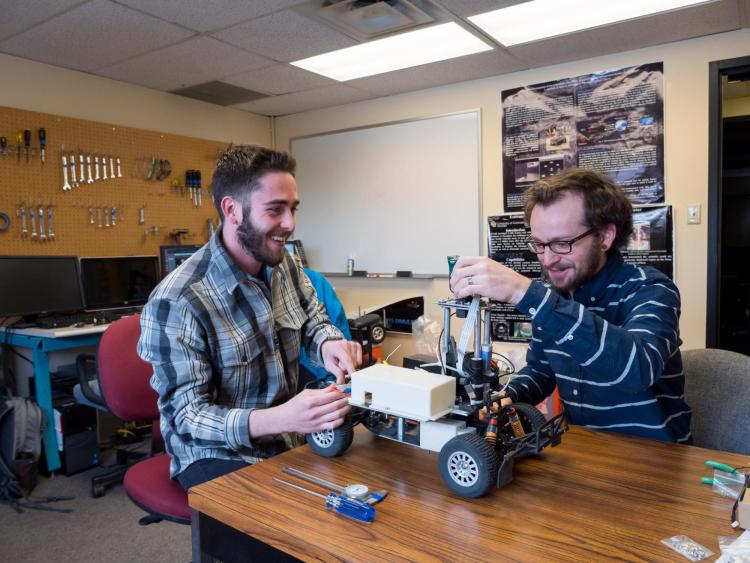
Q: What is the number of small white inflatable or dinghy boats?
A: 0